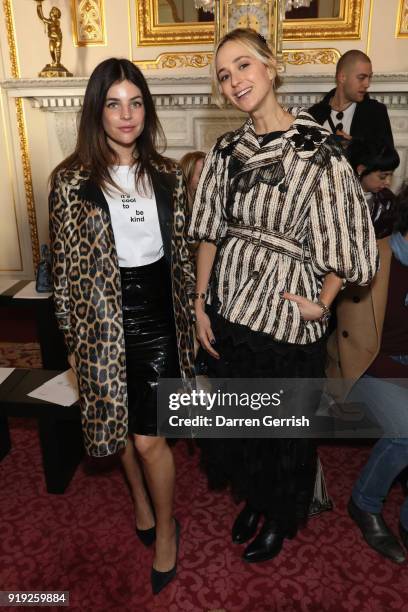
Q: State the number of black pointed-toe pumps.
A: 2